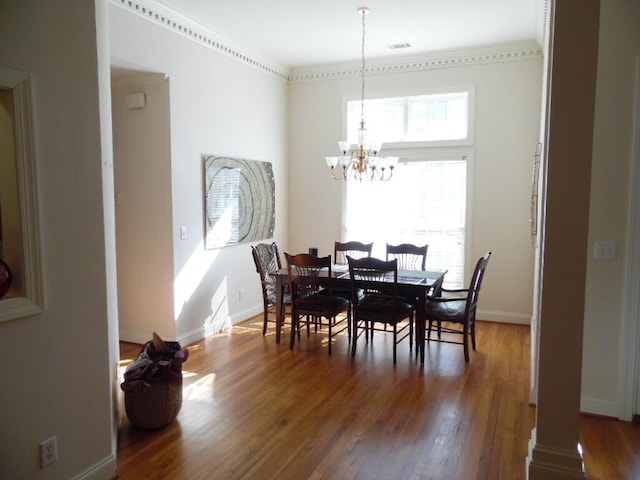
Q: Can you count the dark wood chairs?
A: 6